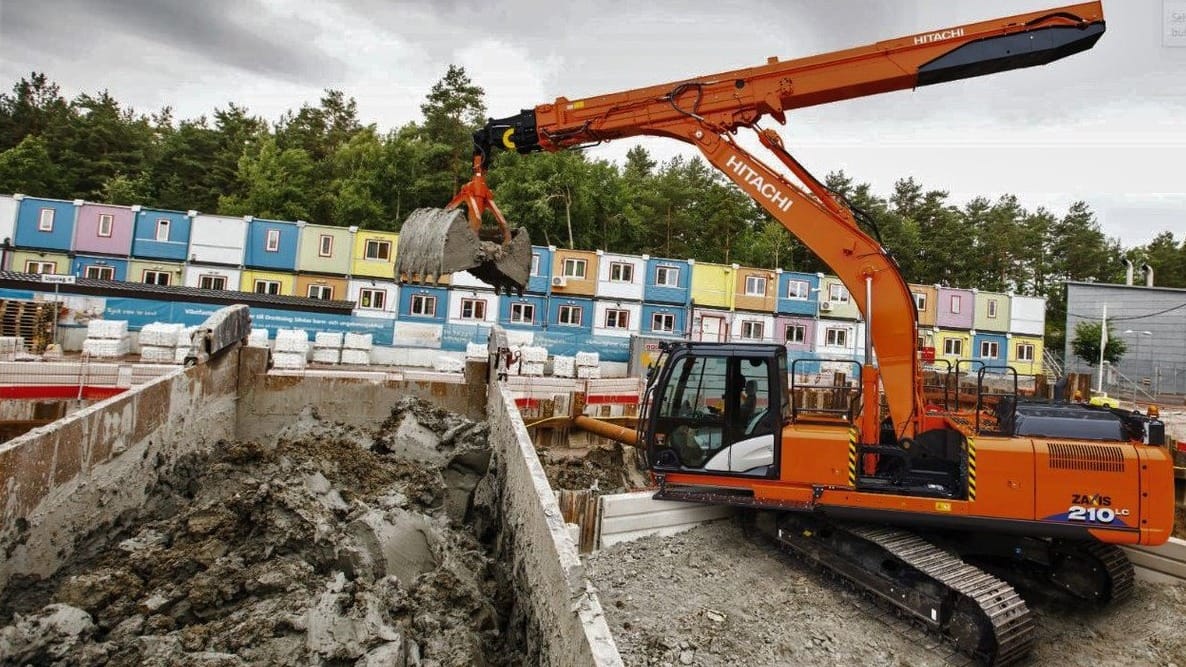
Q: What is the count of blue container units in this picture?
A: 12